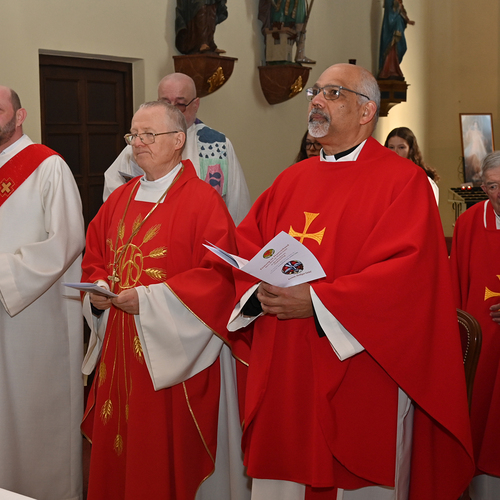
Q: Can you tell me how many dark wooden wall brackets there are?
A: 3